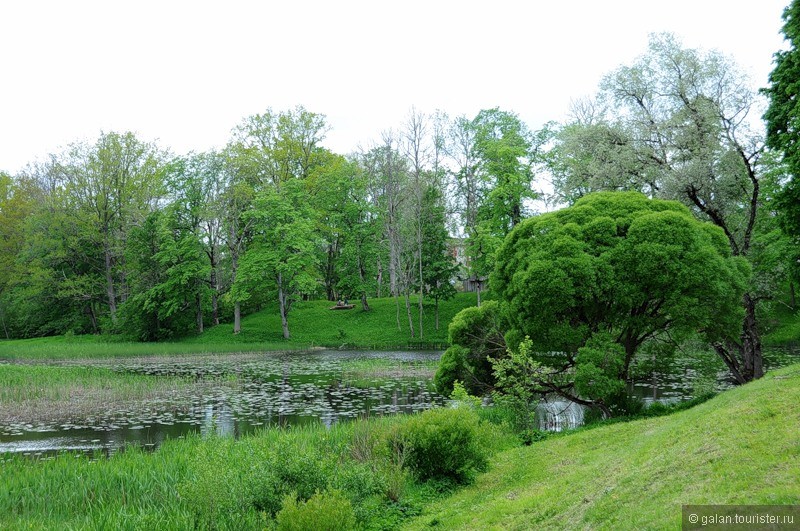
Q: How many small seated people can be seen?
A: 2